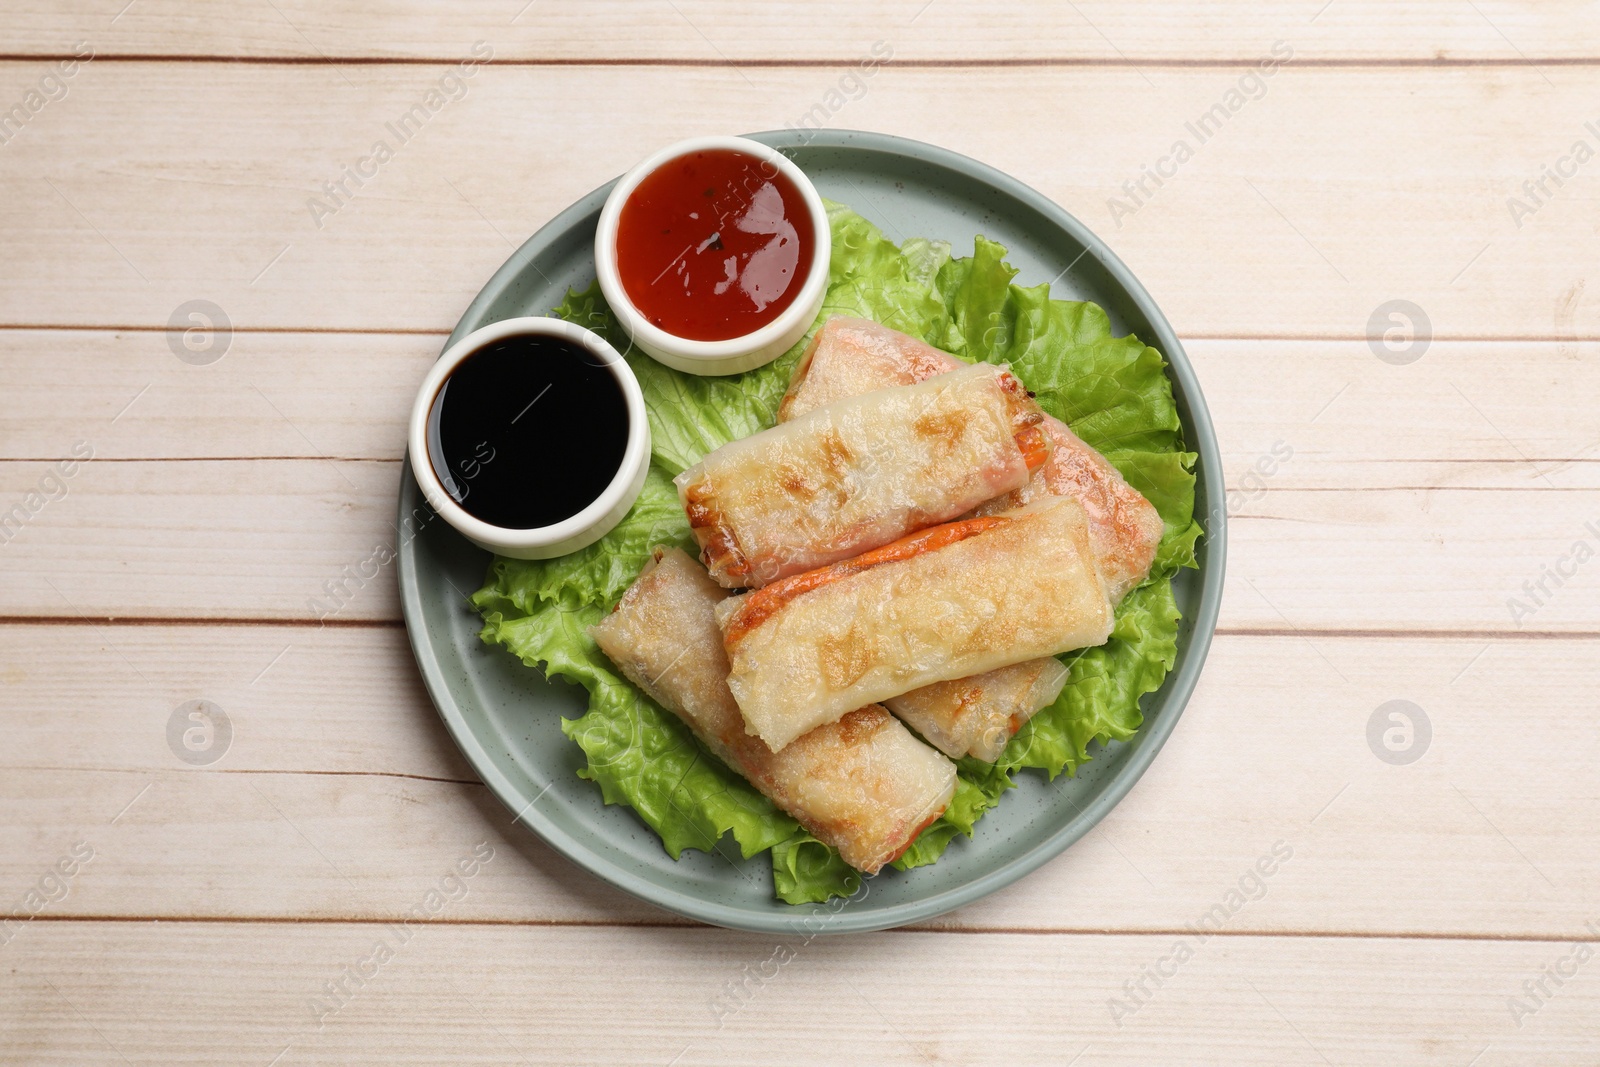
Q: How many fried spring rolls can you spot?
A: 5